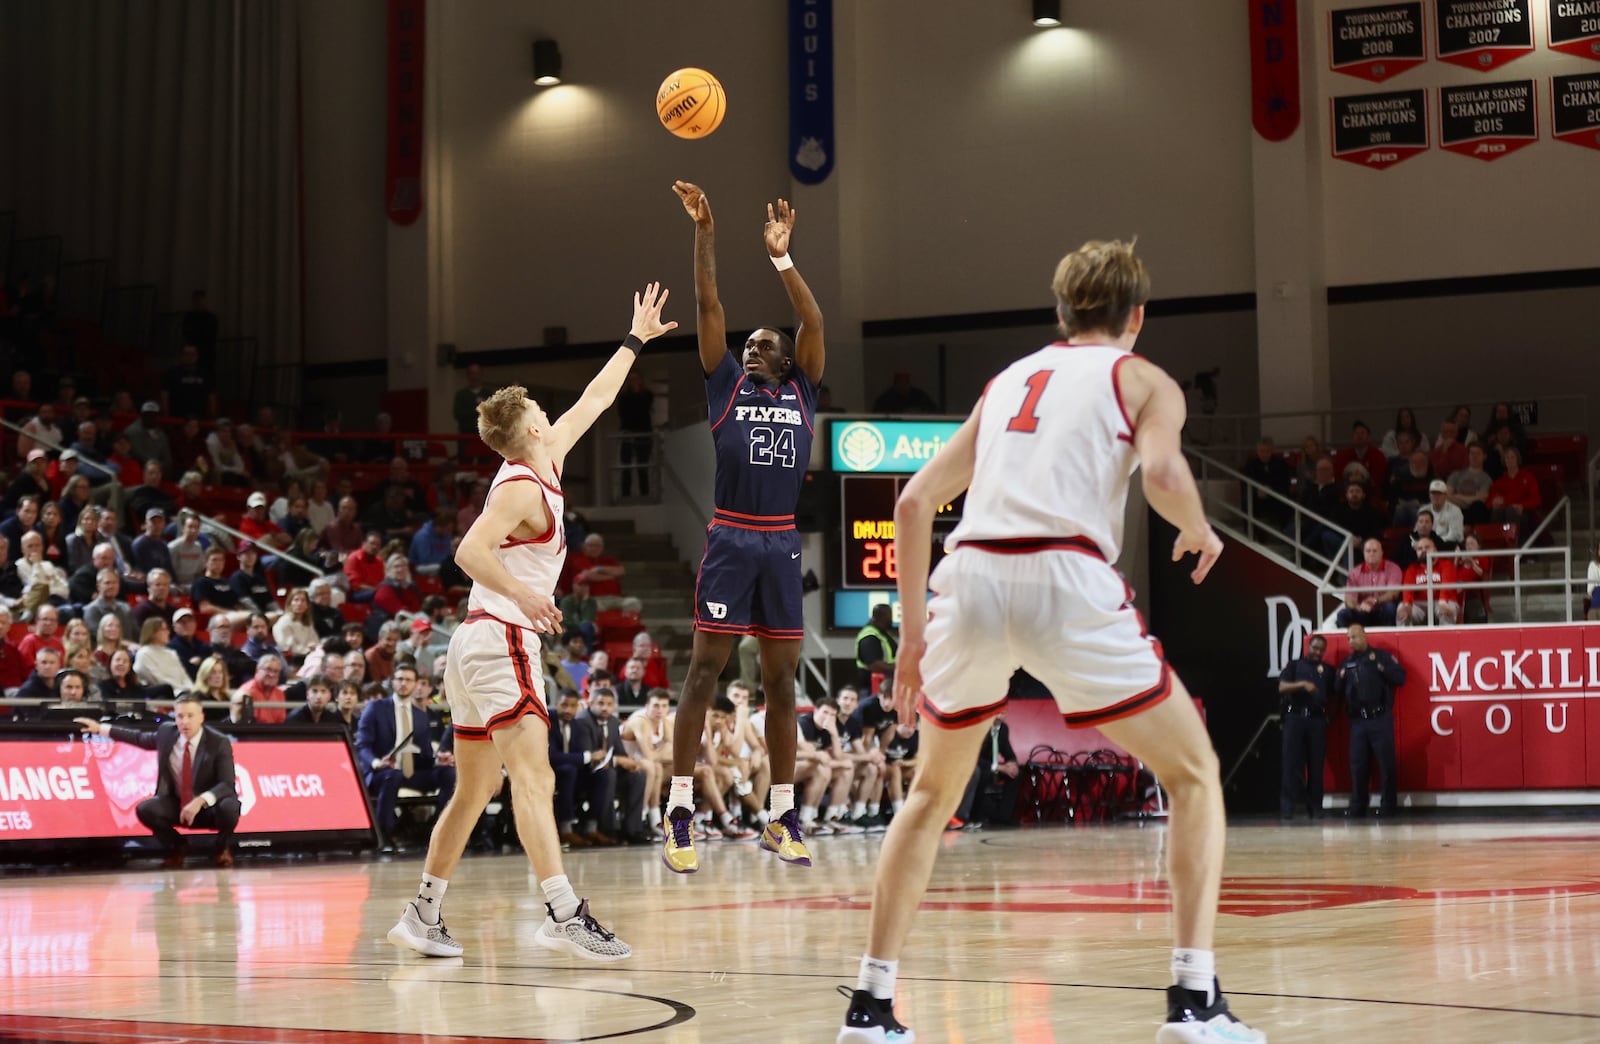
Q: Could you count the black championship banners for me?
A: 6